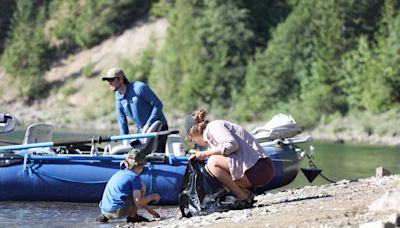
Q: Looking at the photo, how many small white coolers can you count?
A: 1